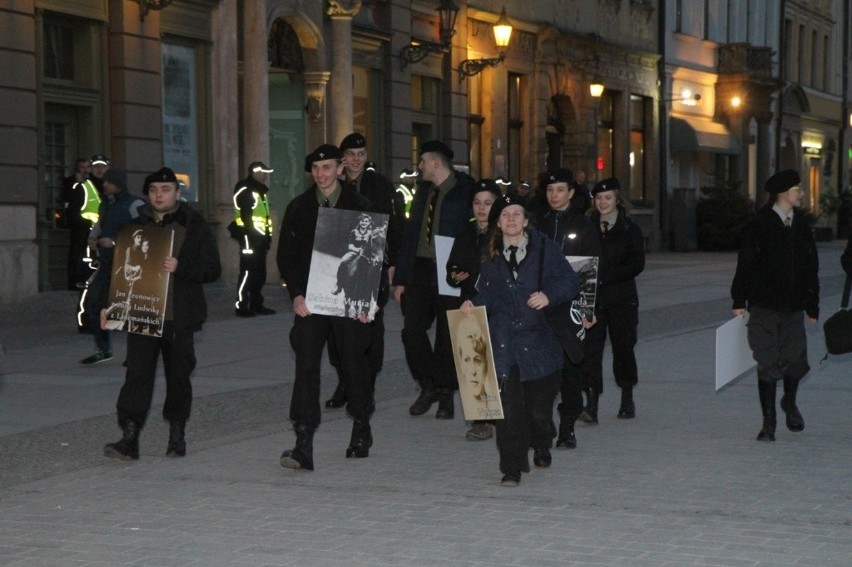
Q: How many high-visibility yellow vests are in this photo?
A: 3